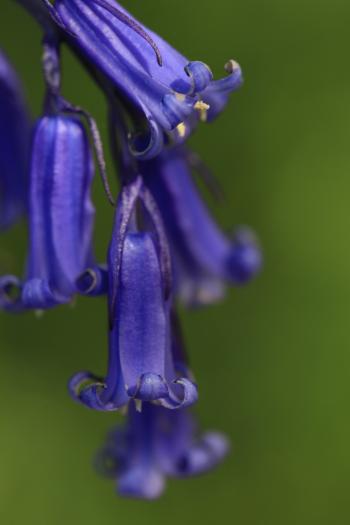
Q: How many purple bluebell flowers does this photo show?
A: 6